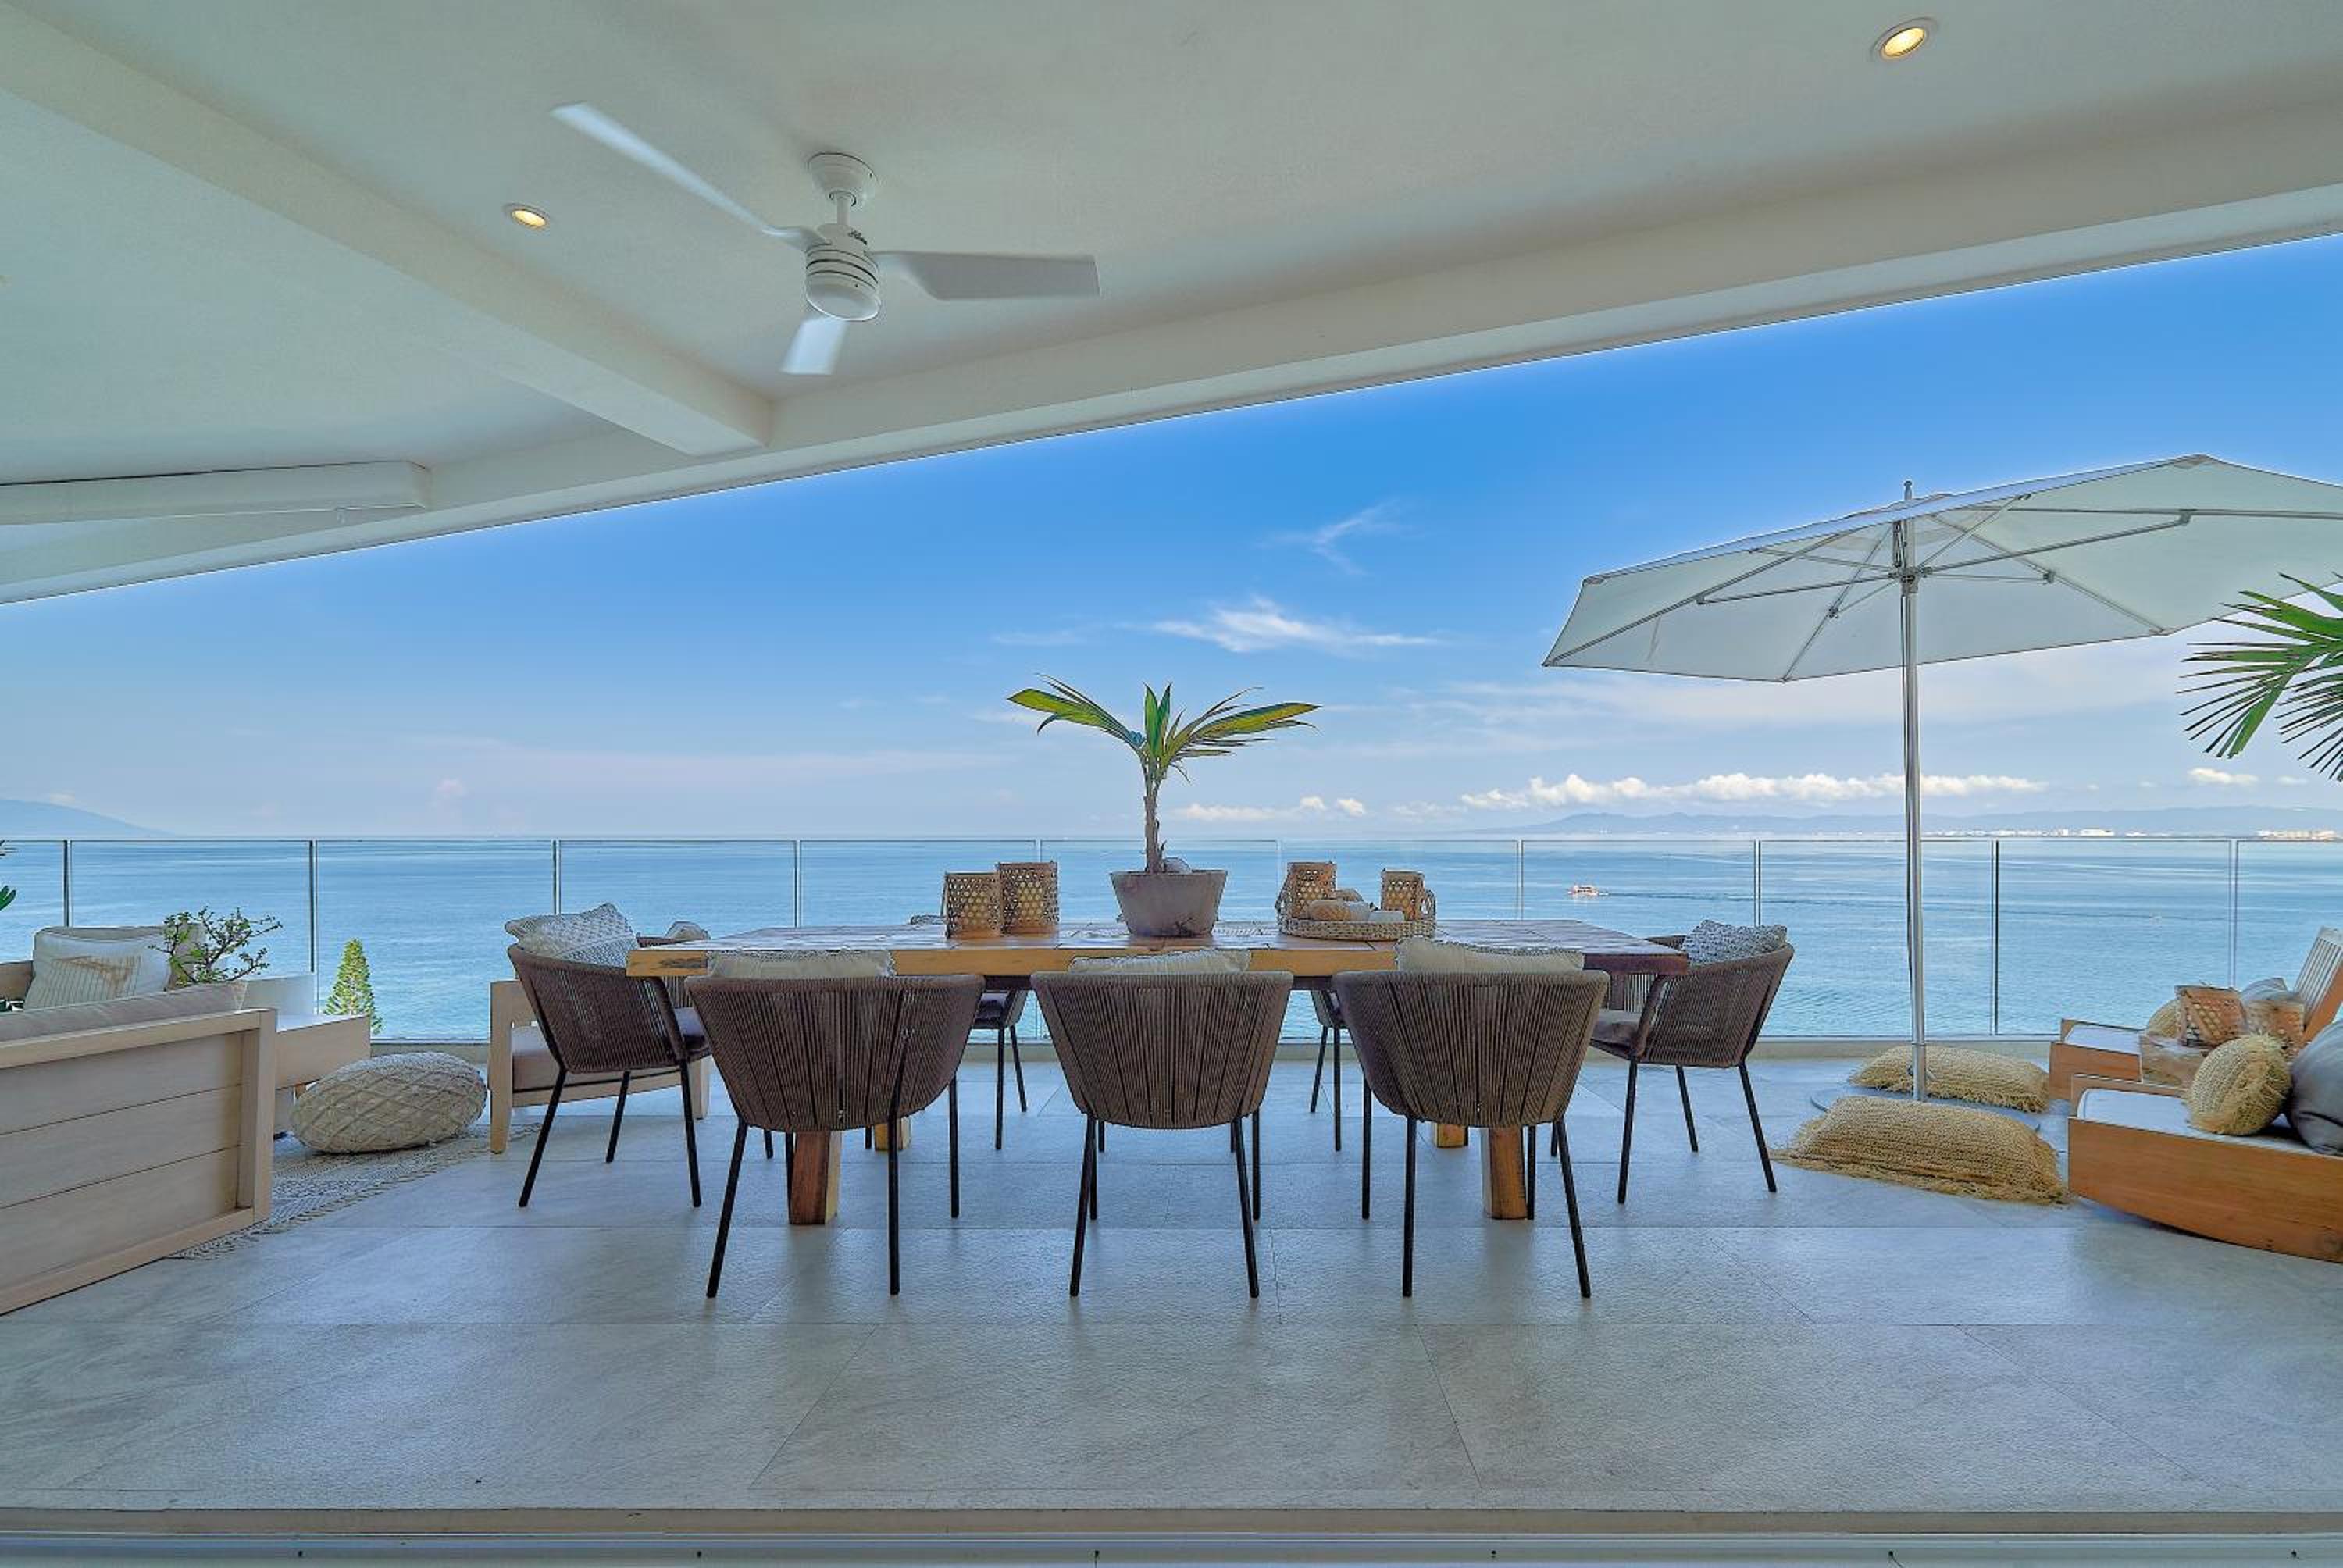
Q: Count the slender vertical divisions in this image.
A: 10